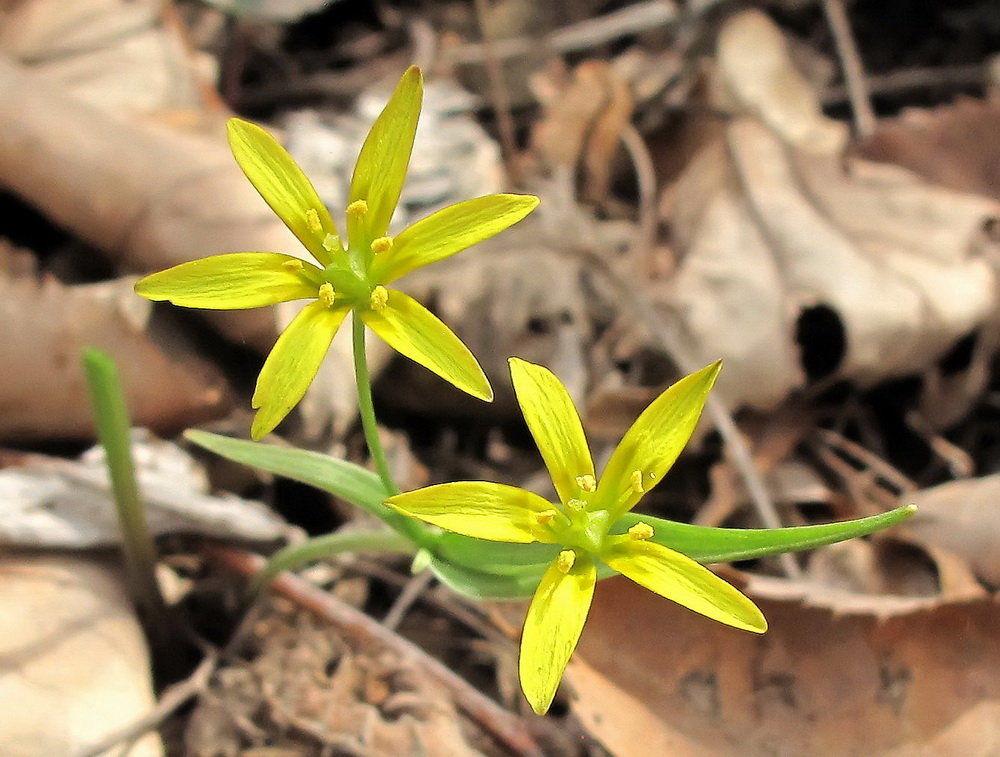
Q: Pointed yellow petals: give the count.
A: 11